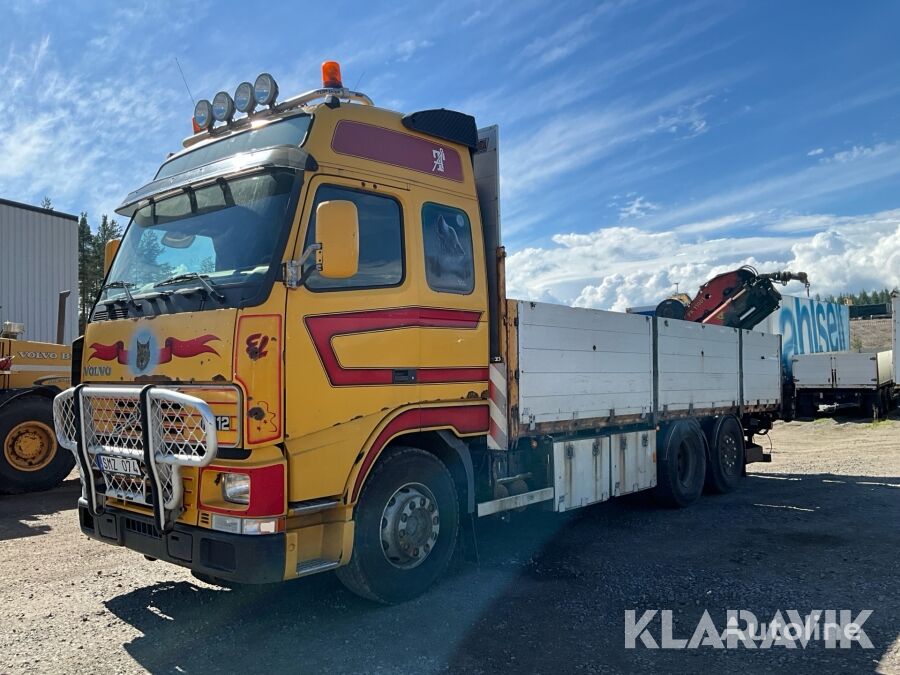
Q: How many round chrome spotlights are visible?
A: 4